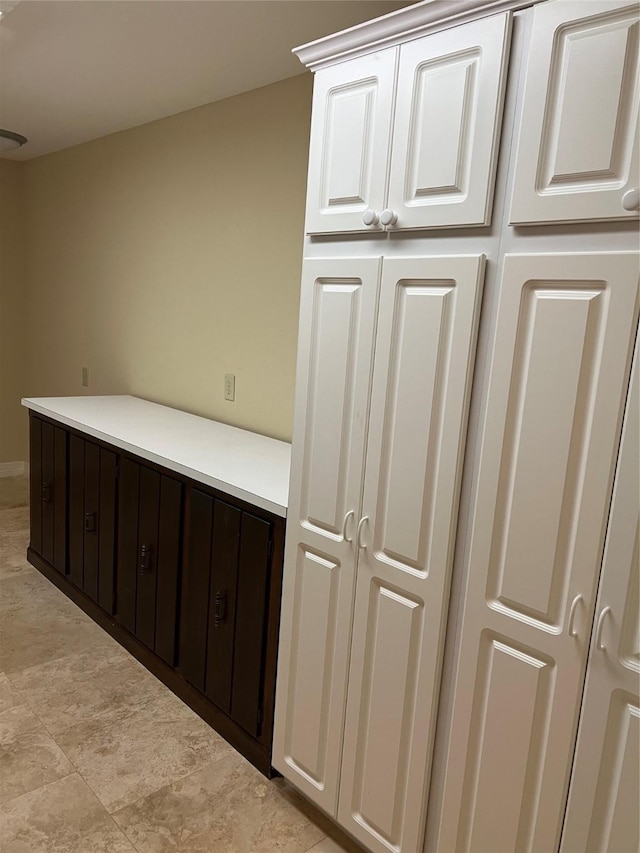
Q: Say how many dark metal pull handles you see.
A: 4